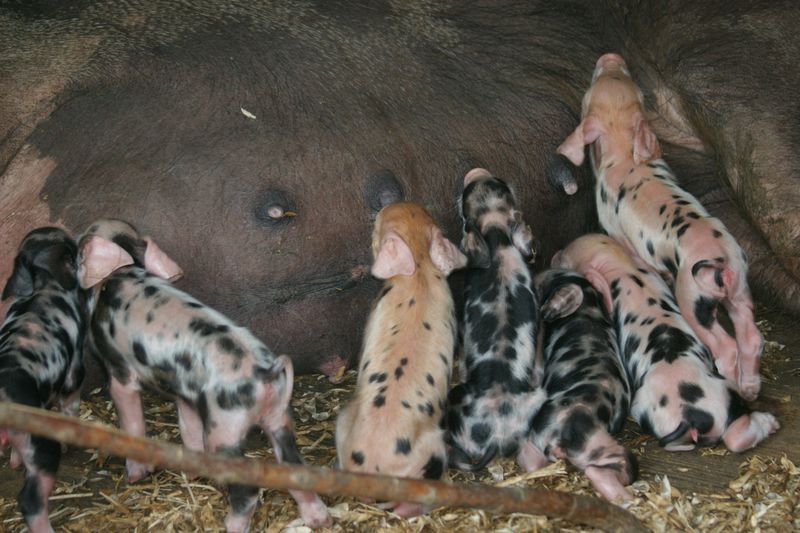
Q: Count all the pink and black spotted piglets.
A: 7